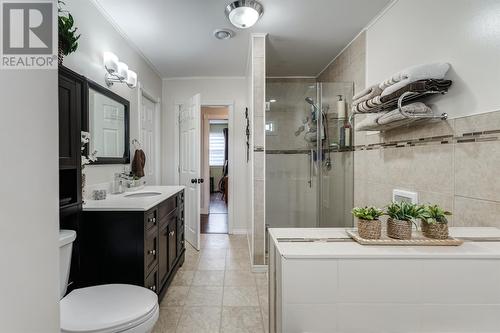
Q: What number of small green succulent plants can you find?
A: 3